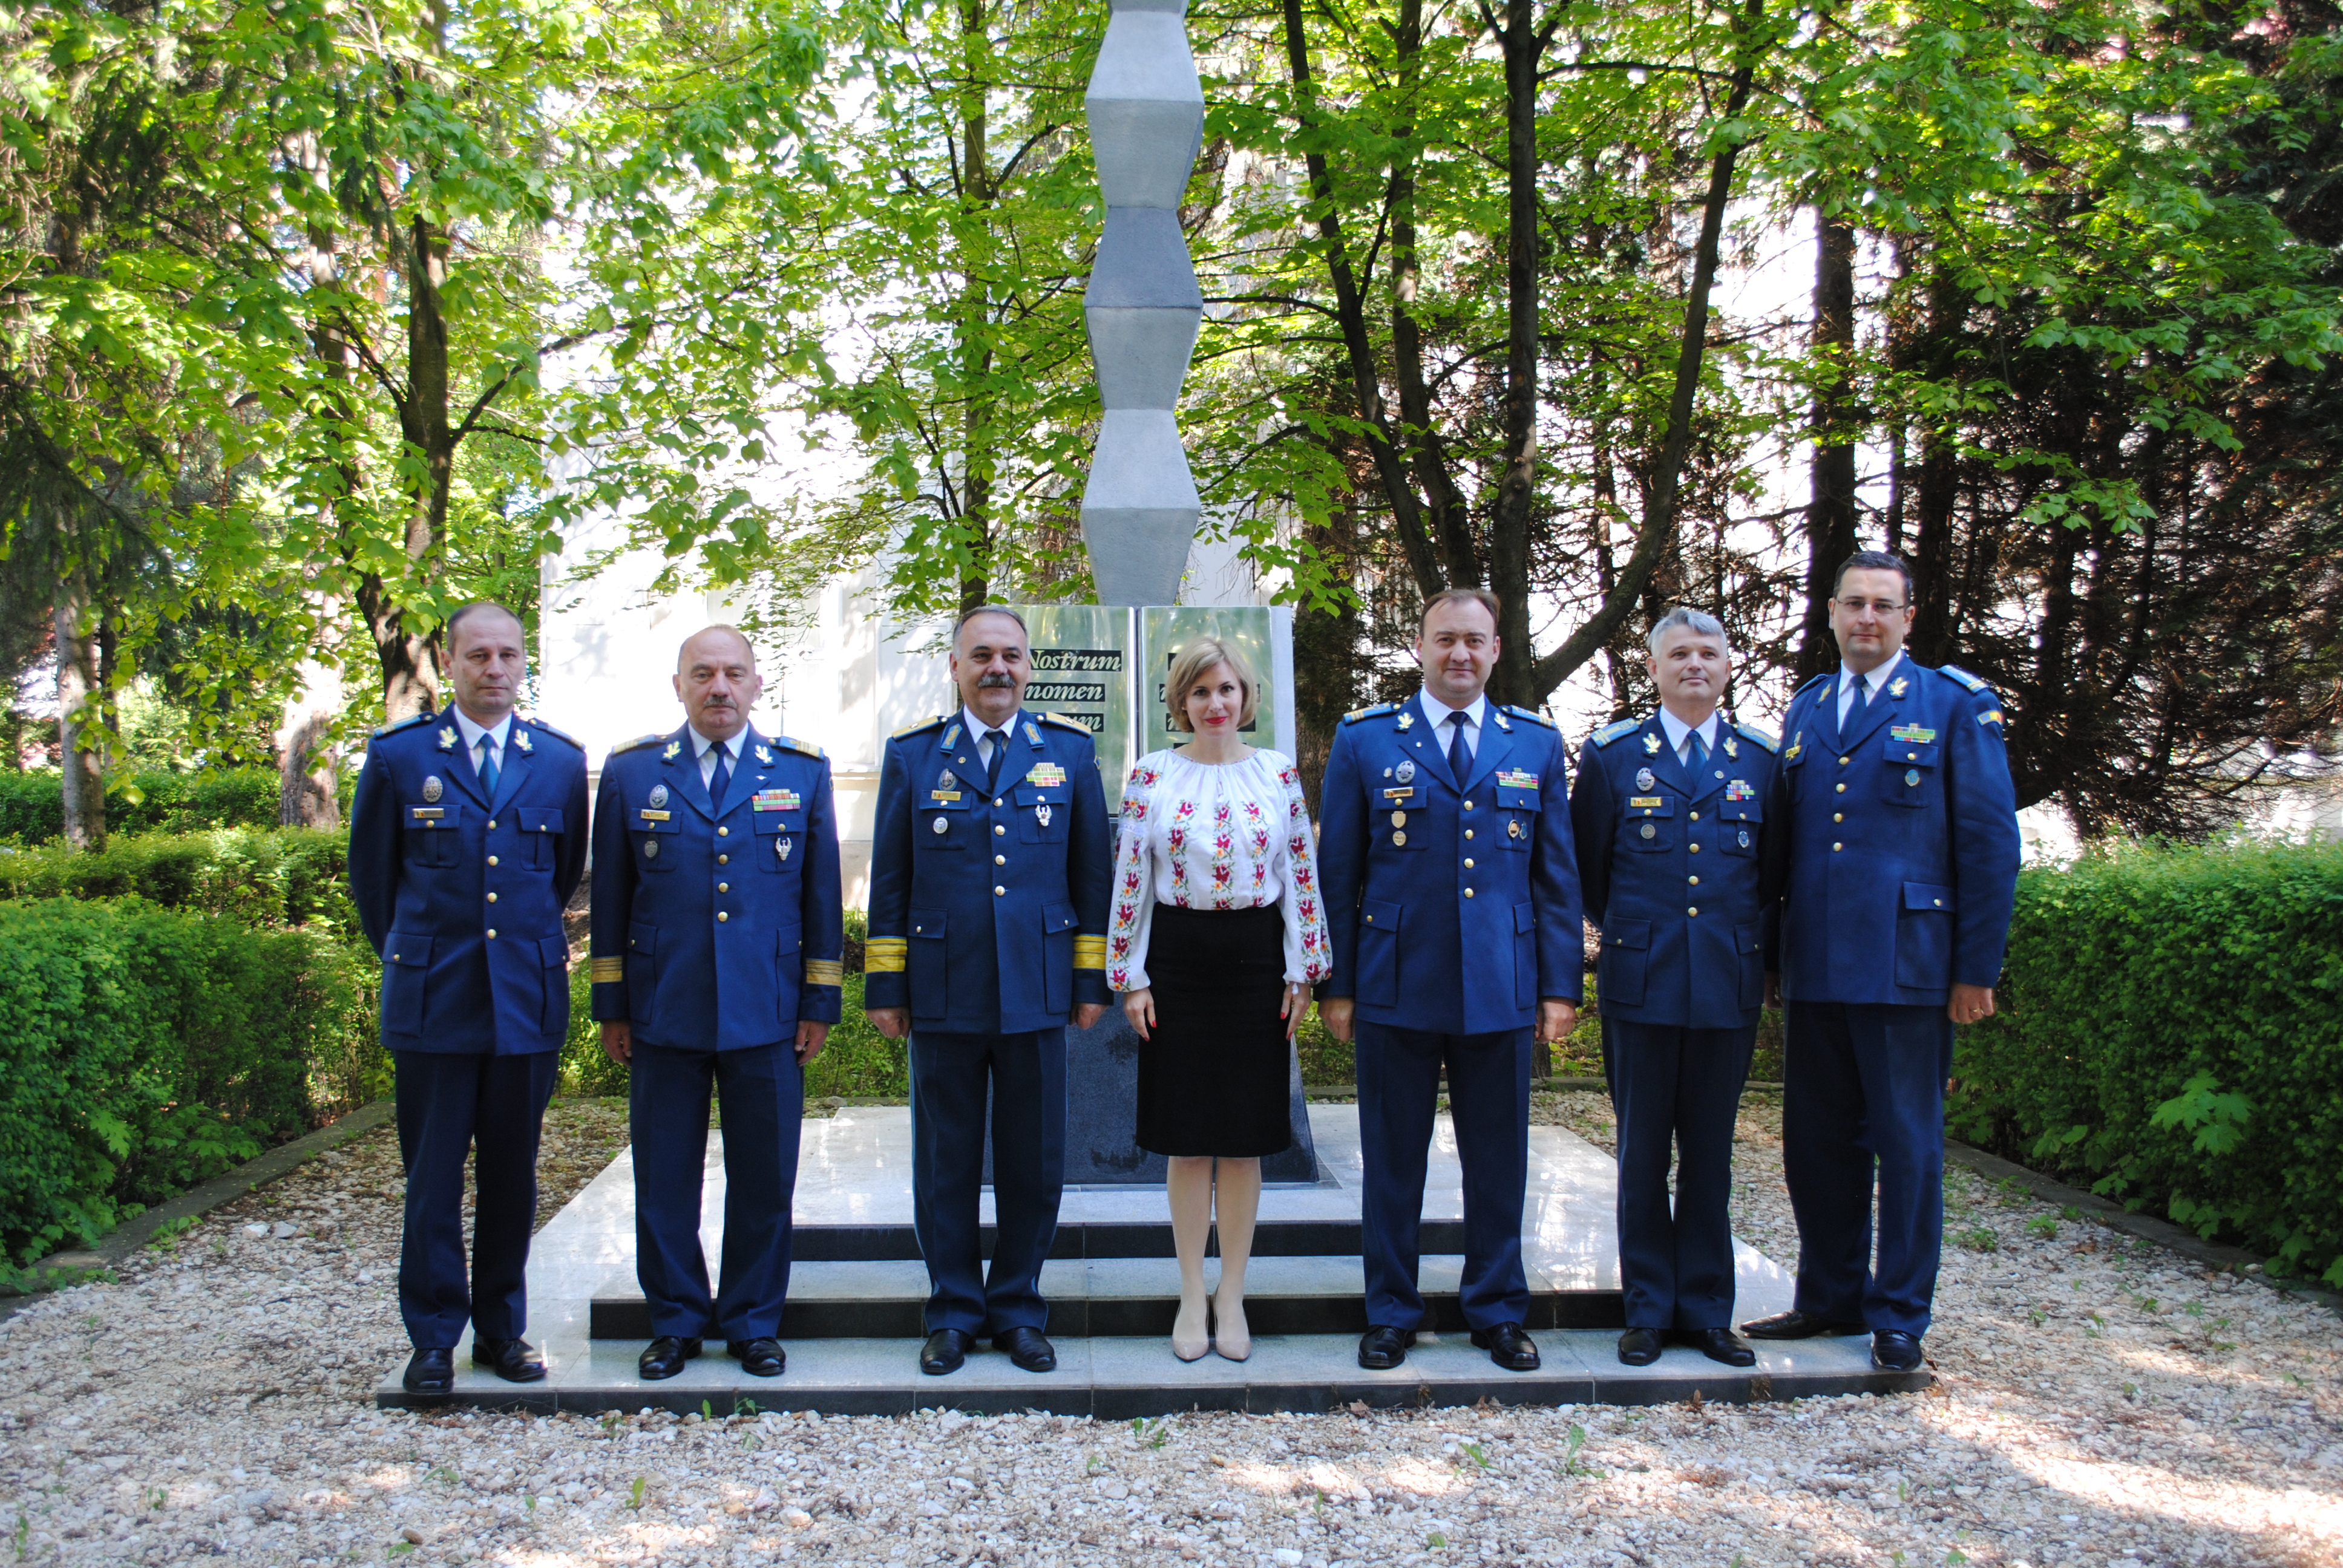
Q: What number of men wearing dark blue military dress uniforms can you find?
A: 6